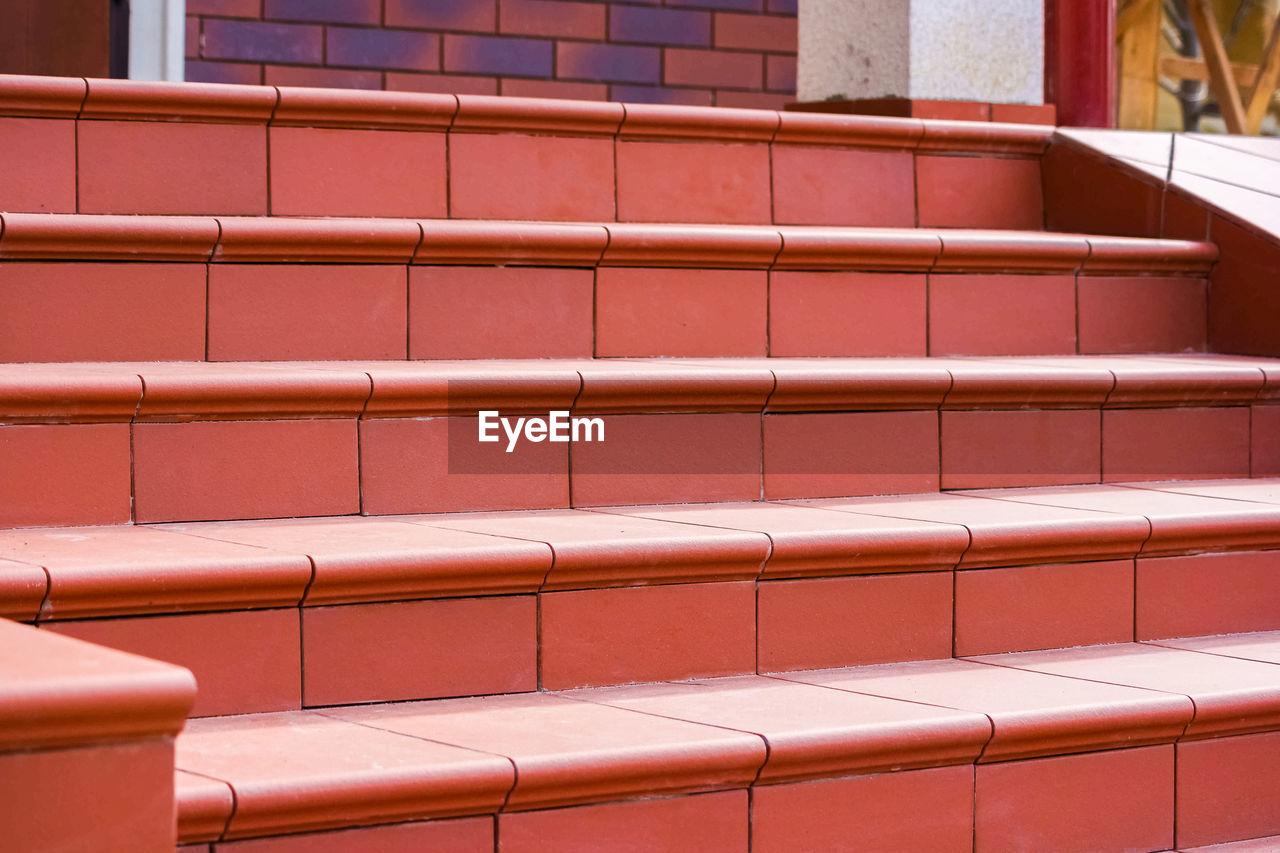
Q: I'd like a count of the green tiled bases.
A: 0